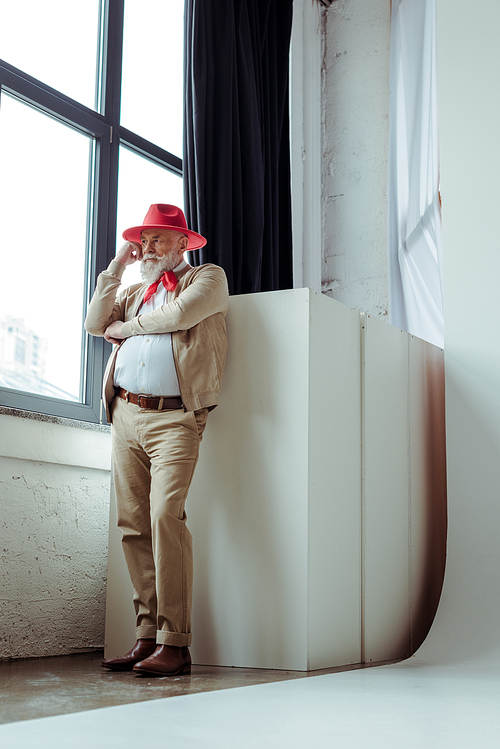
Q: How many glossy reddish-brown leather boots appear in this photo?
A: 2